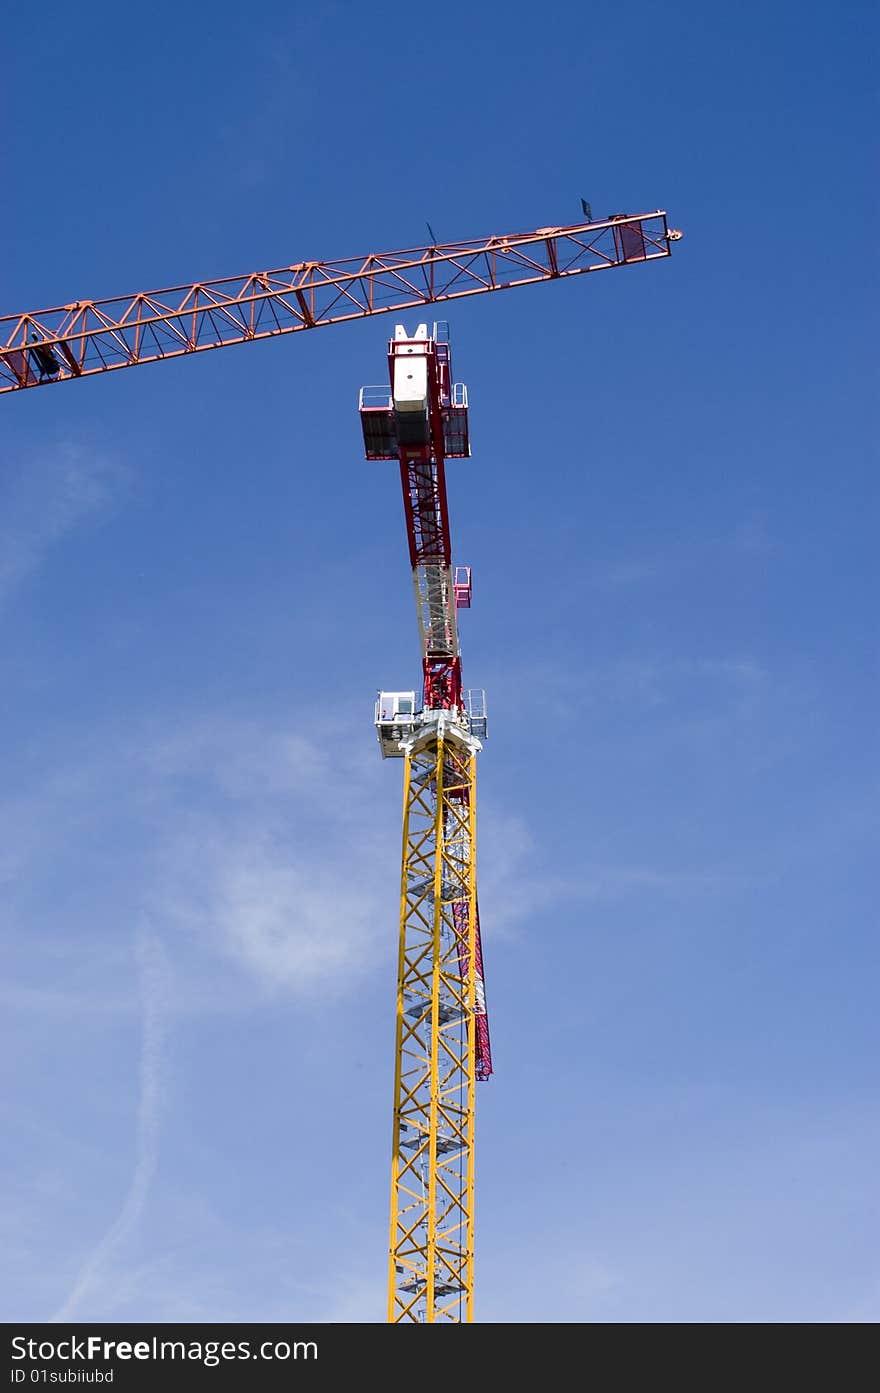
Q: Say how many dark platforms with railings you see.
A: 2